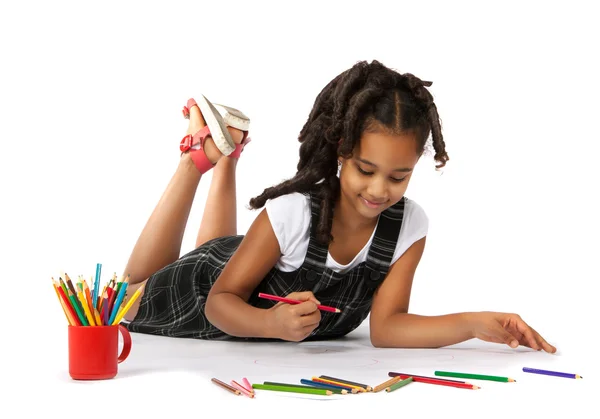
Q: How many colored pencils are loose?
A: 15